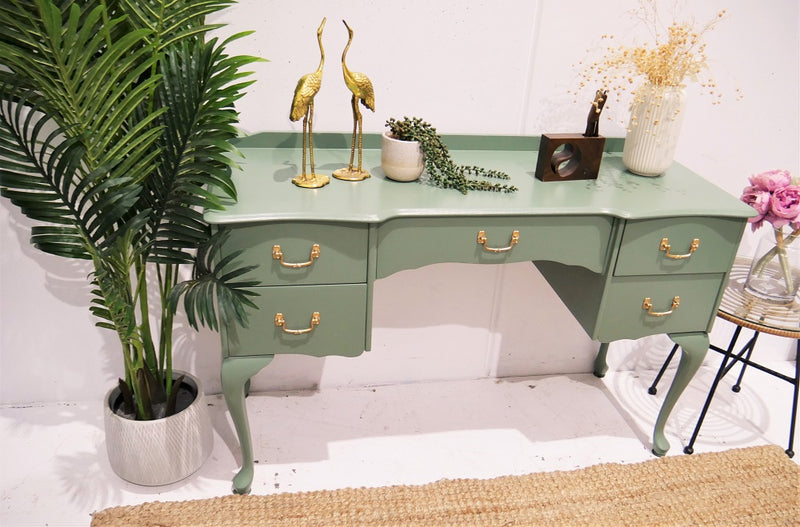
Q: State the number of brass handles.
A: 5